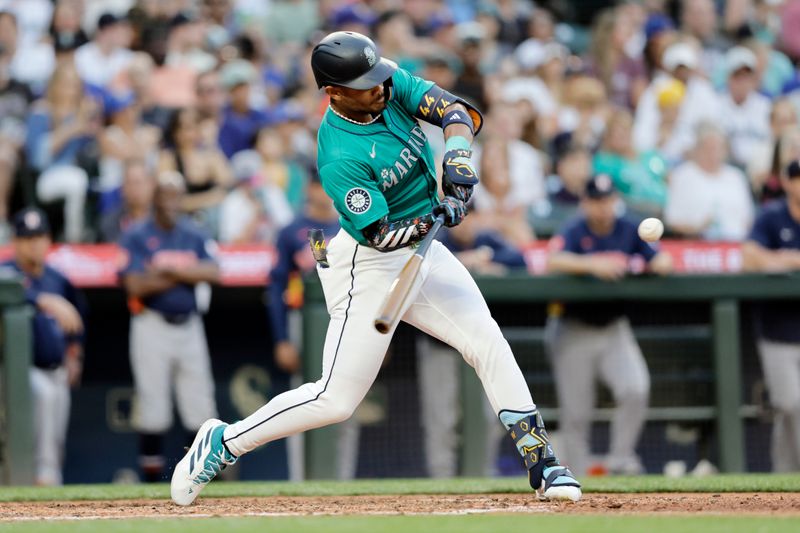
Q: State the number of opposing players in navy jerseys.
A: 6